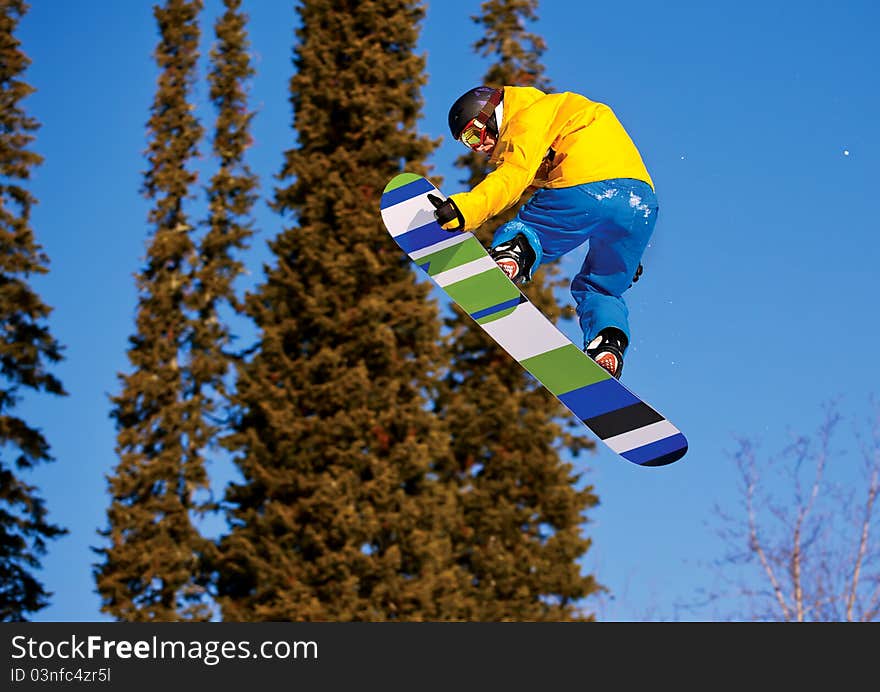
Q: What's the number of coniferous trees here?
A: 5